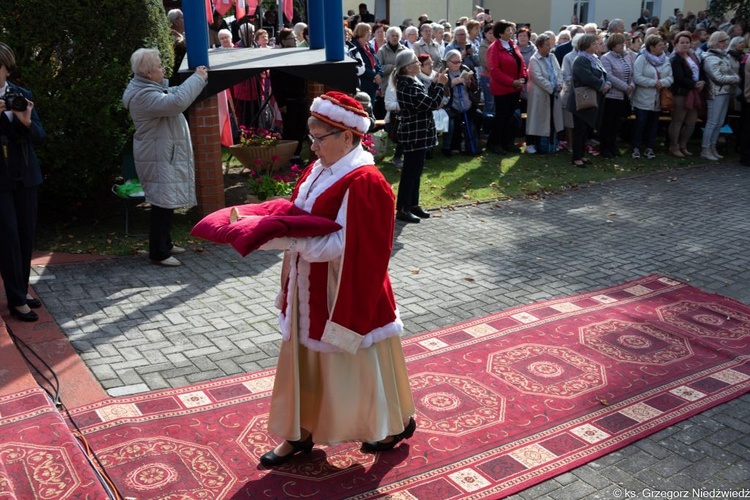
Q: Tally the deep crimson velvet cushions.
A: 1